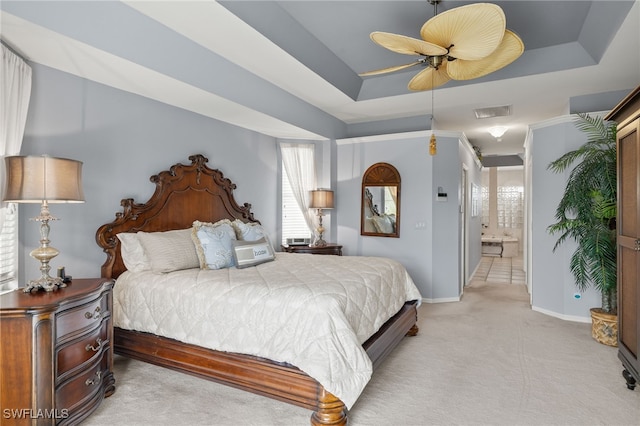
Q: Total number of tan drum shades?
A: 2